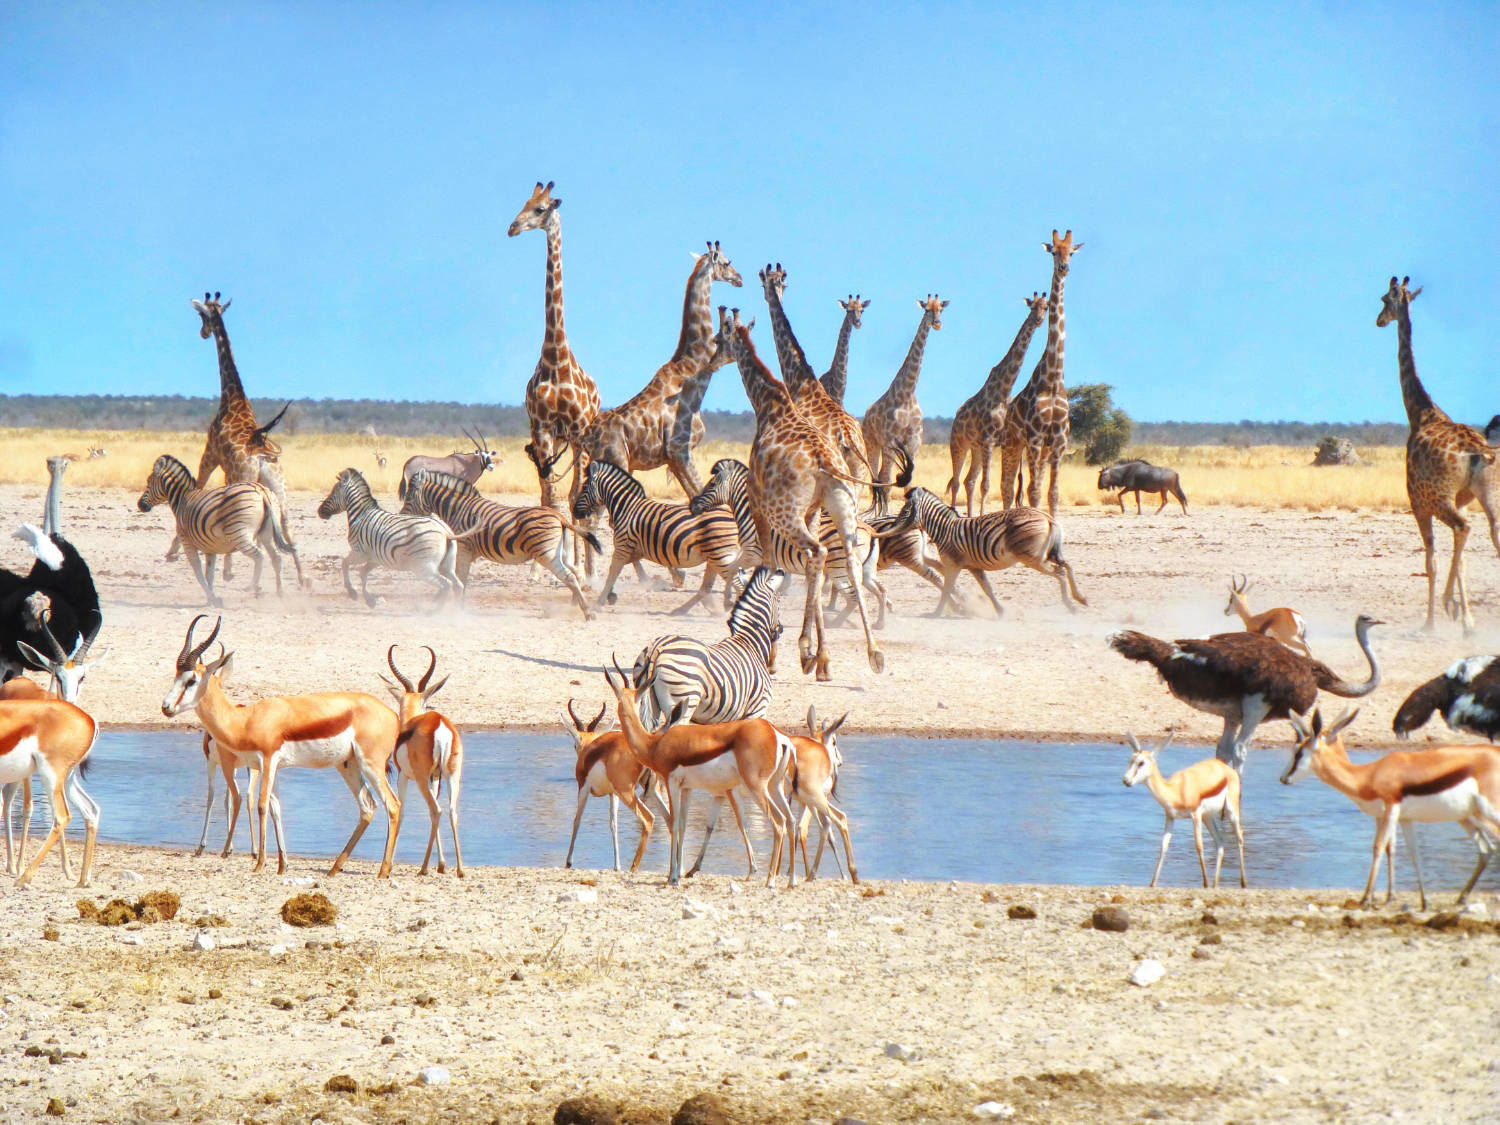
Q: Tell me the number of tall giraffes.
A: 10